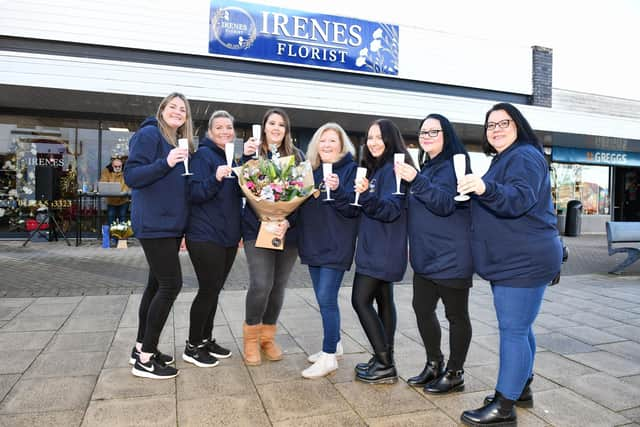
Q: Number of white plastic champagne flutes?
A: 7